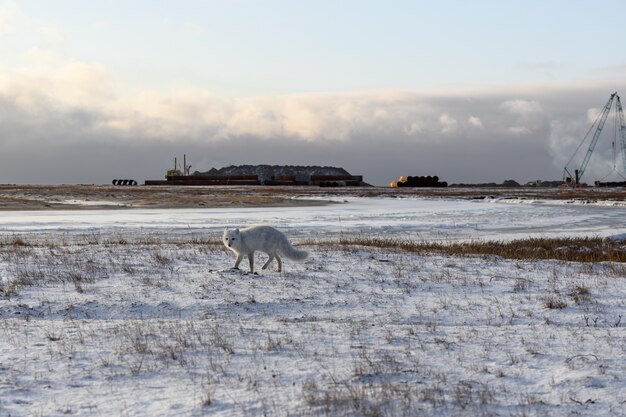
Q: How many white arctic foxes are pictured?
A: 1